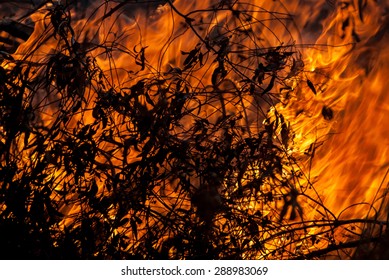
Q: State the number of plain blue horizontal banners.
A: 0